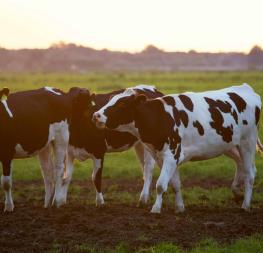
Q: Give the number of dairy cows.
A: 3